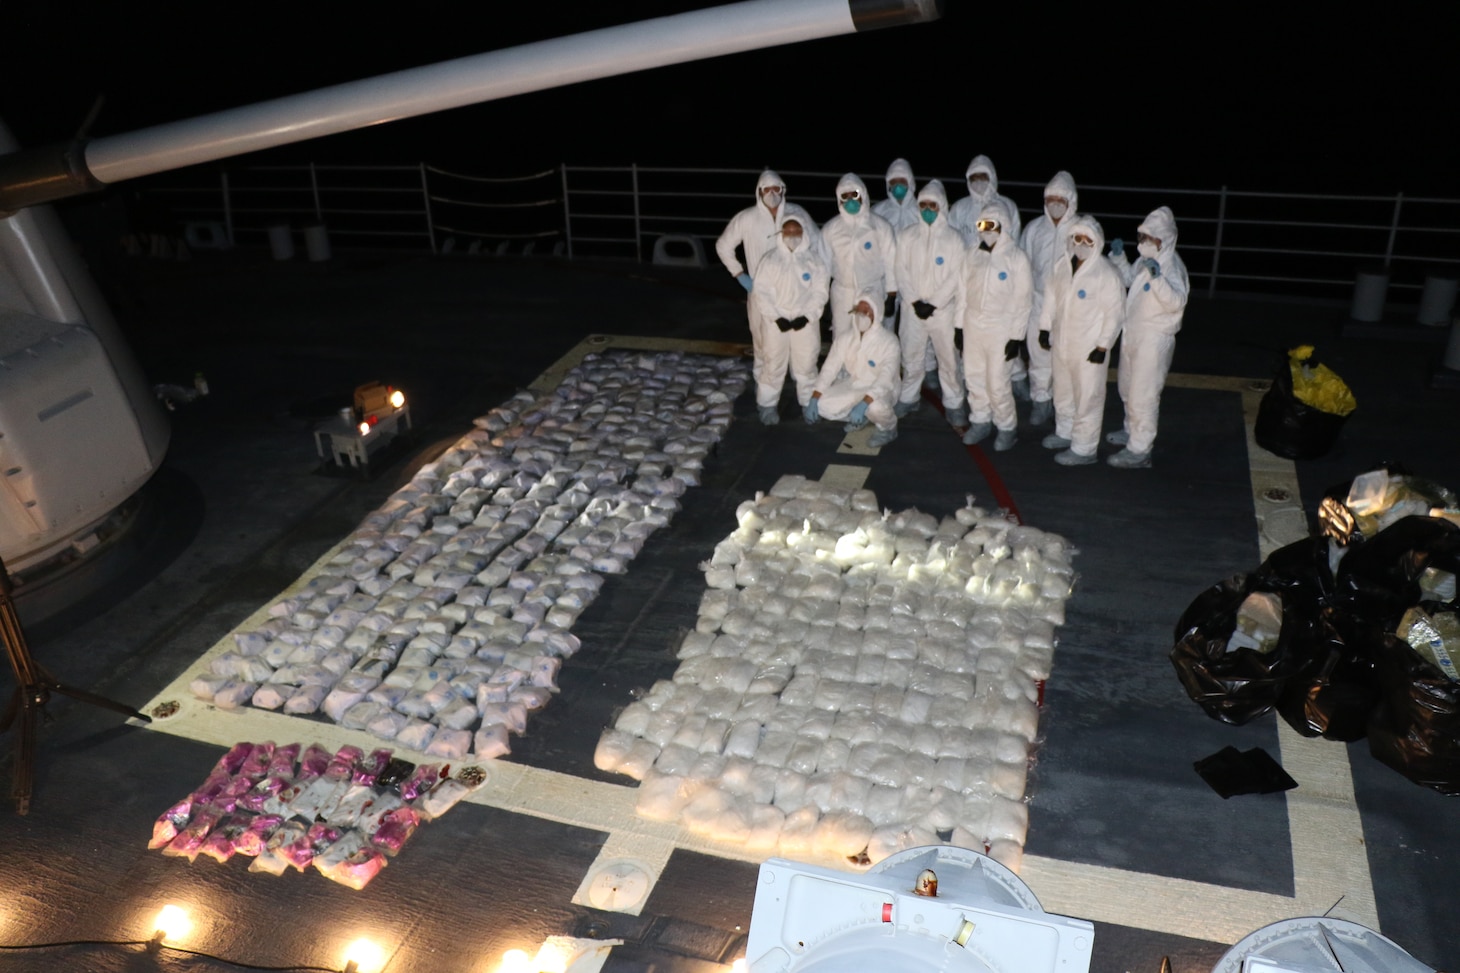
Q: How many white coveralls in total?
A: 11